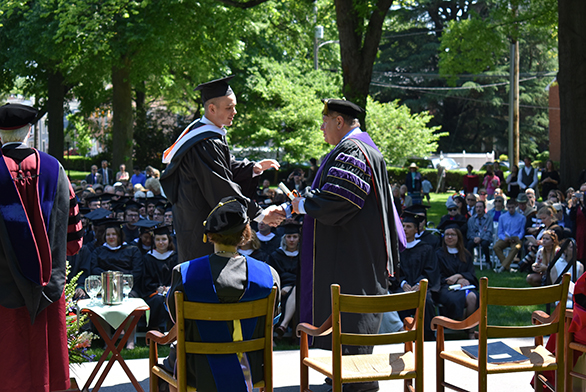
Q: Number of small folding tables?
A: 1